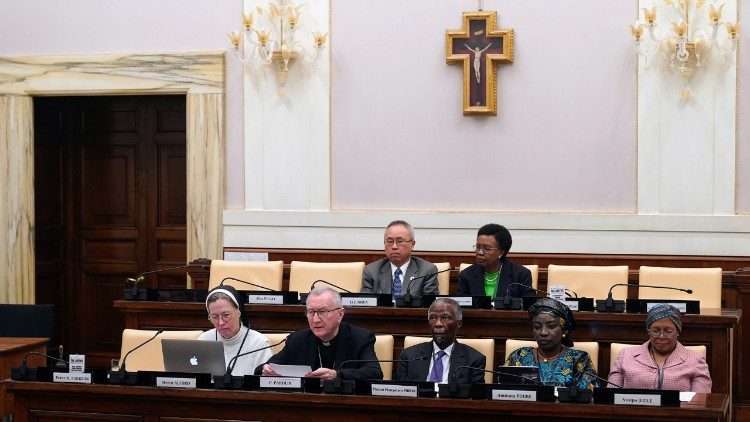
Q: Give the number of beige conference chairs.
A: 12